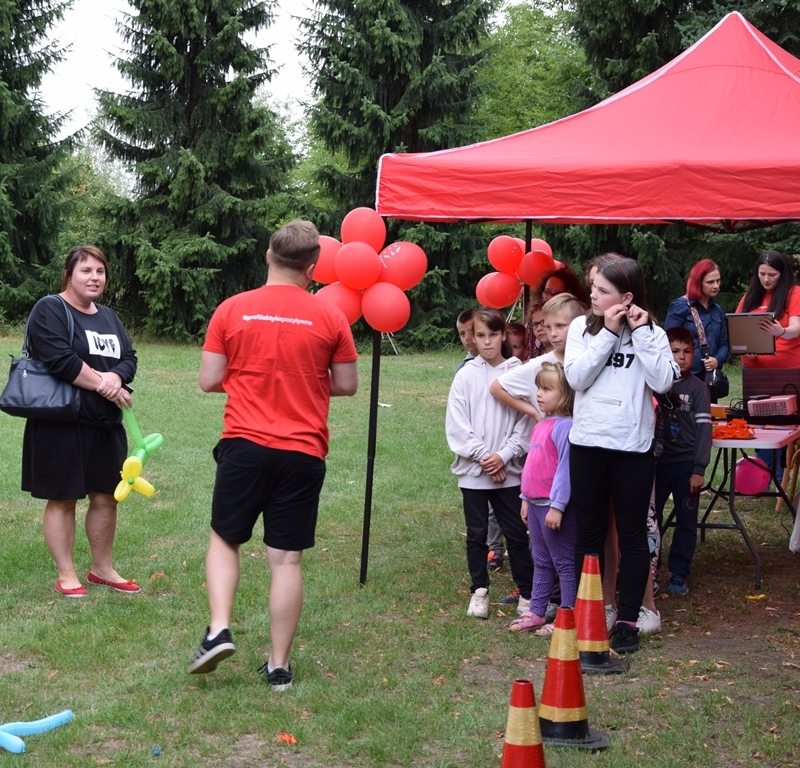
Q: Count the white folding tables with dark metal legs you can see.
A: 1